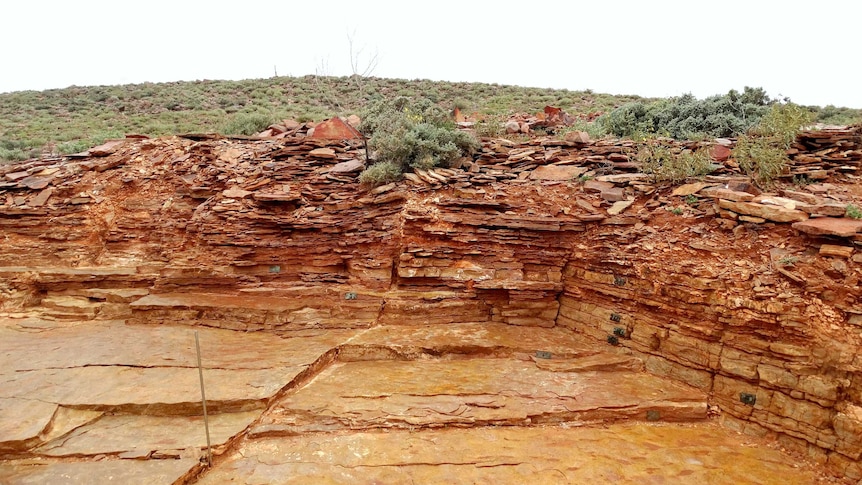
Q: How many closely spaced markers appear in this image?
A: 3